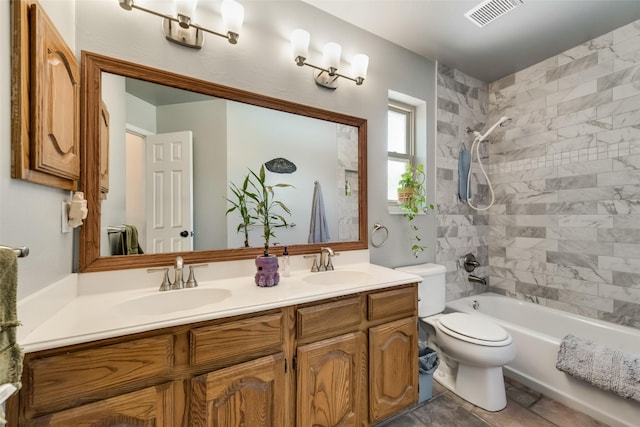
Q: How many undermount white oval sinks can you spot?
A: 2